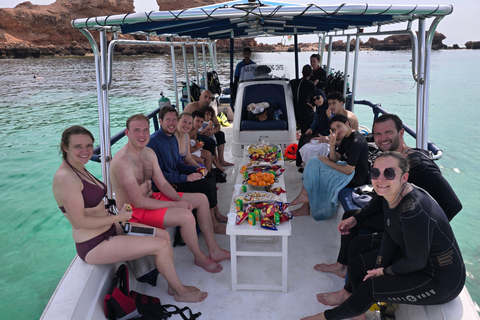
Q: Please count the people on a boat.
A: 15